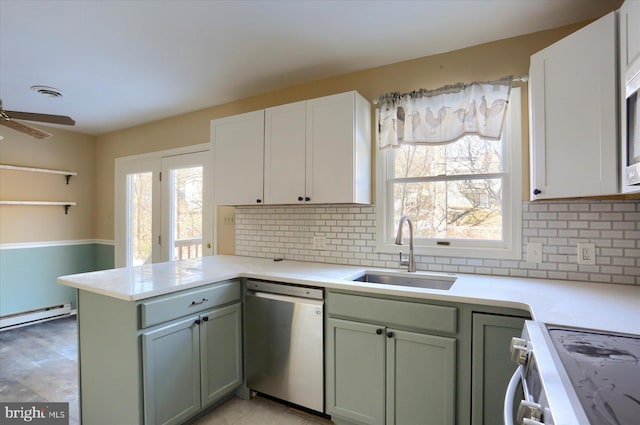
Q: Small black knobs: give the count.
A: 8